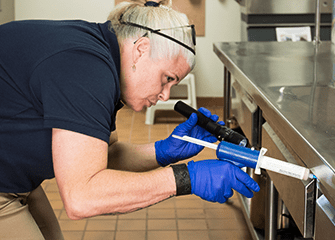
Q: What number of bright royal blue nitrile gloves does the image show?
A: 2